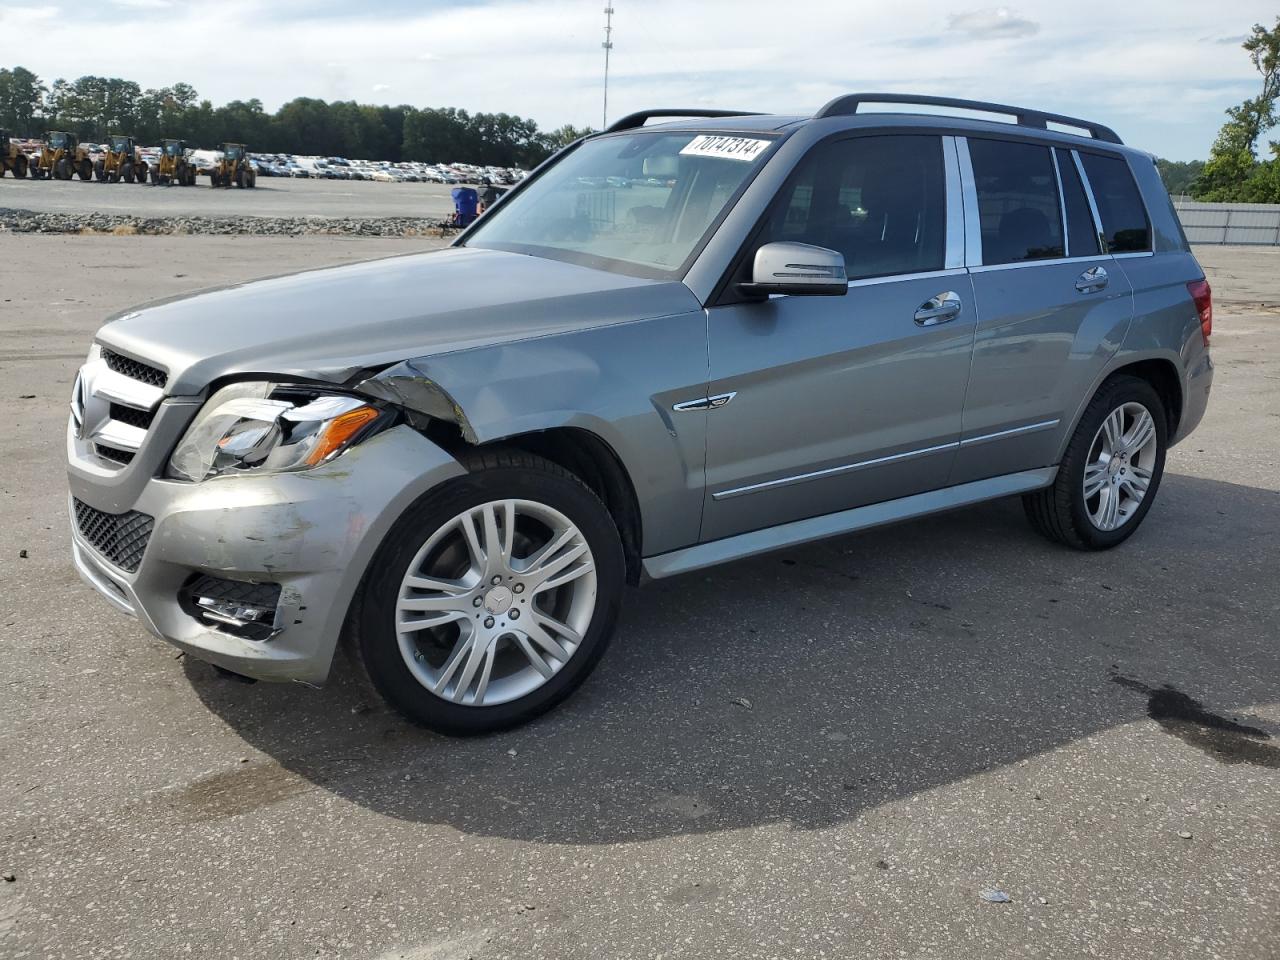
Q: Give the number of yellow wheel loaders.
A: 5